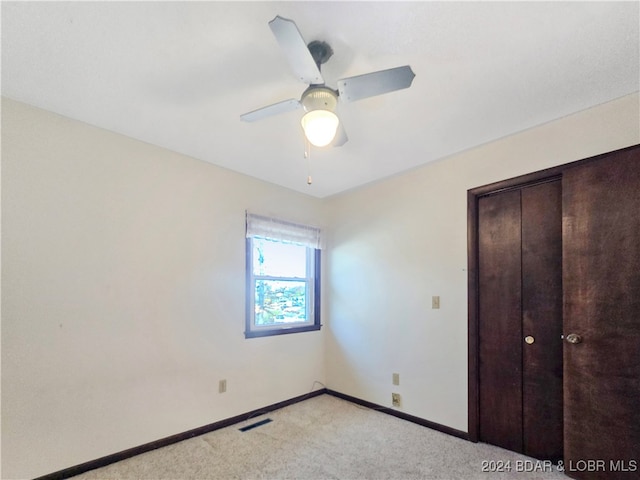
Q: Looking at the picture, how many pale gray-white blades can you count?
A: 4